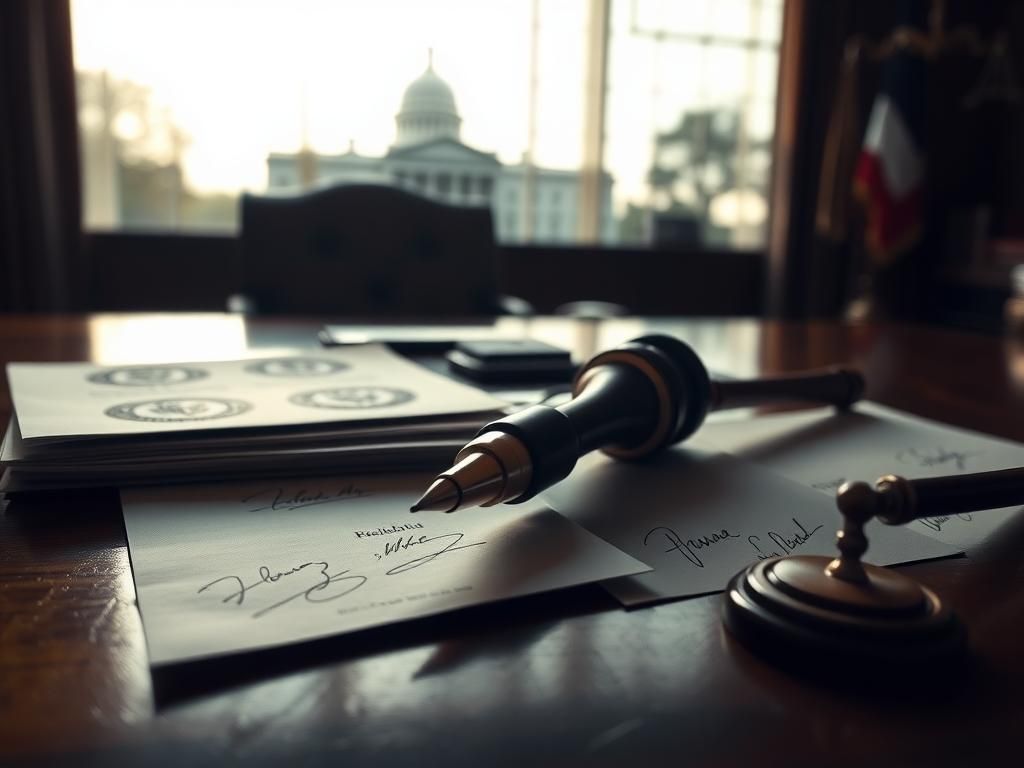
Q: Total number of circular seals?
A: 4